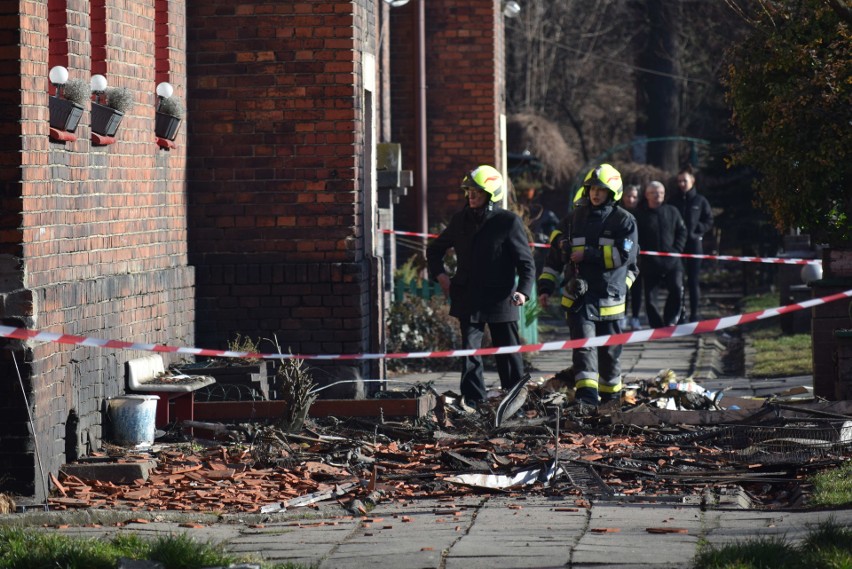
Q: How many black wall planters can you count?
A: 3